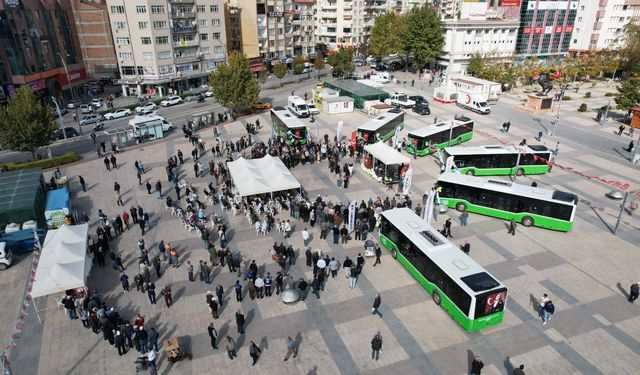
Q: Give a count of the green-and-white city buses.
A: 6